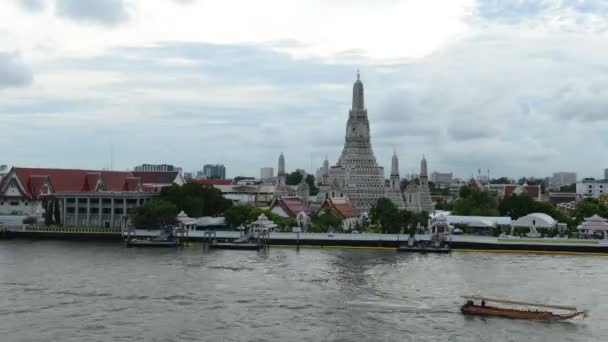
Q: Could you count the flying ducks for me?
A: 0